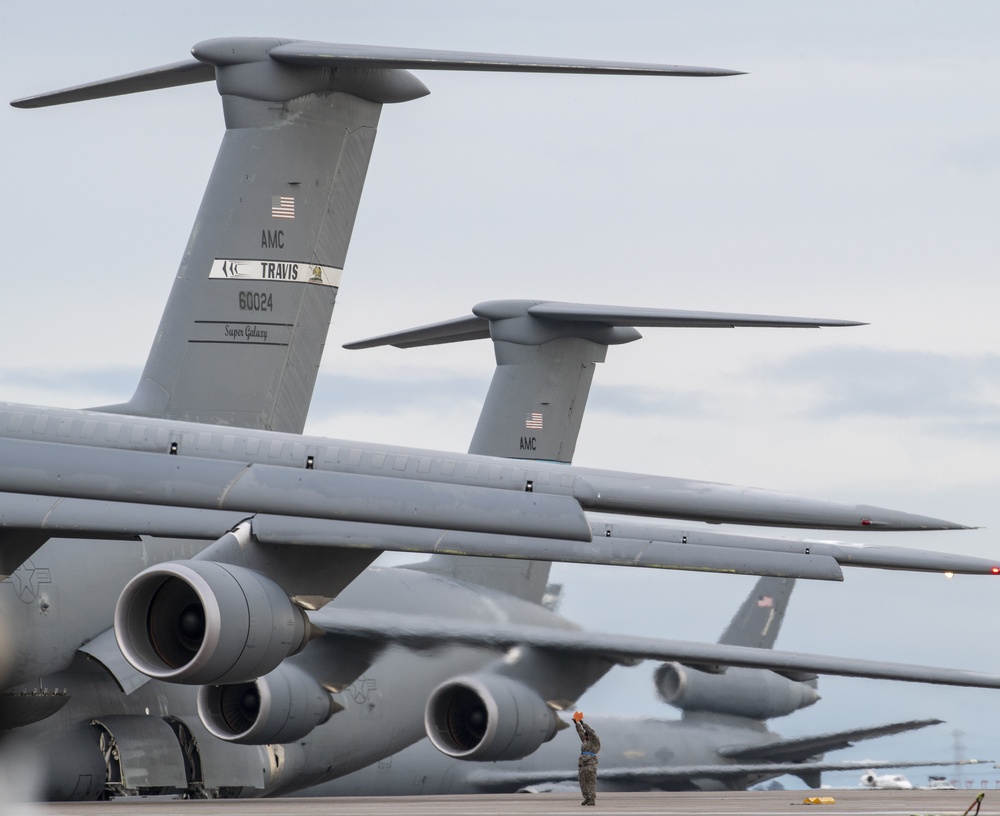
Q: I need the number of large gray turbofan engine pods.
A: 4